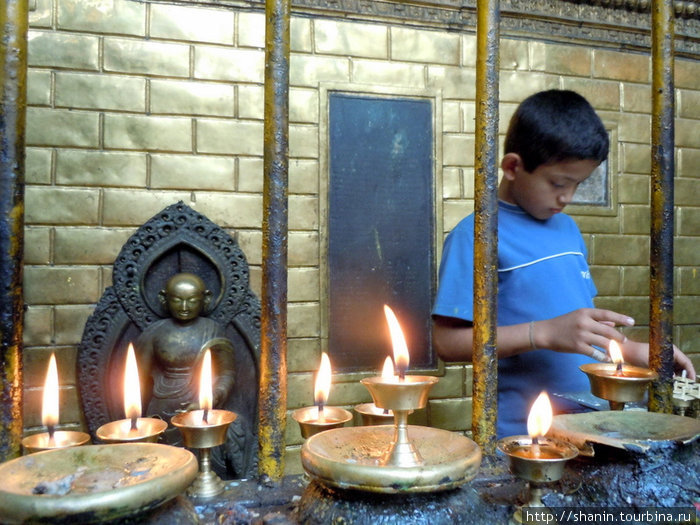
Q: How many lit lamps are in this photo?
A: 8